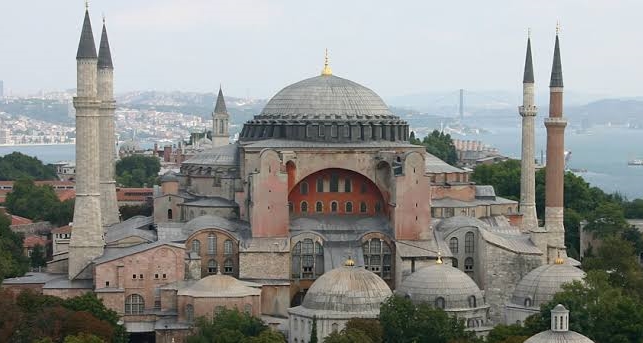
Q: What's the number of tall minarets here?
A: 4